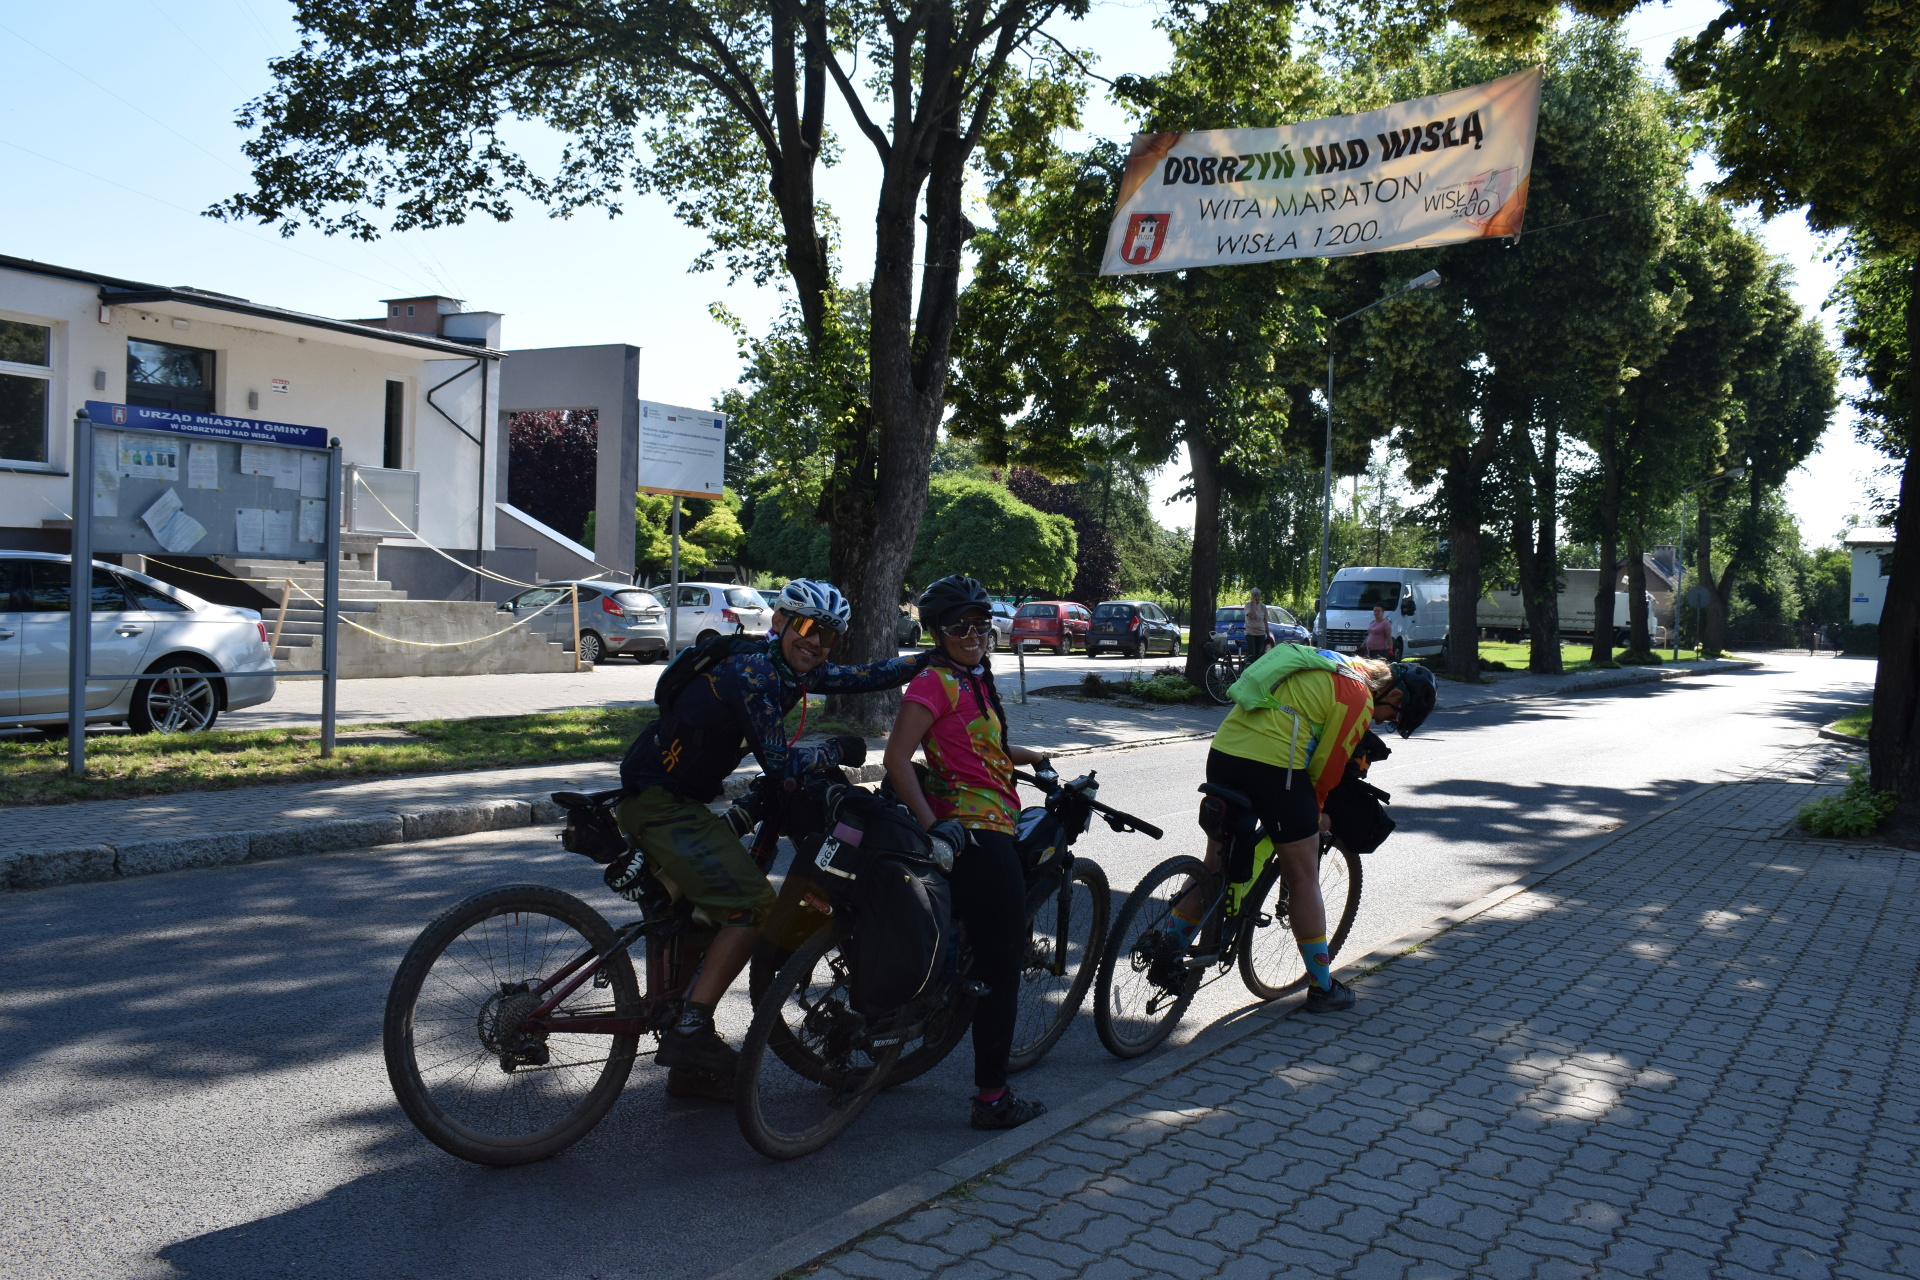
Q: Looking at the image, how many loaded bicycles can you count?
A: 3